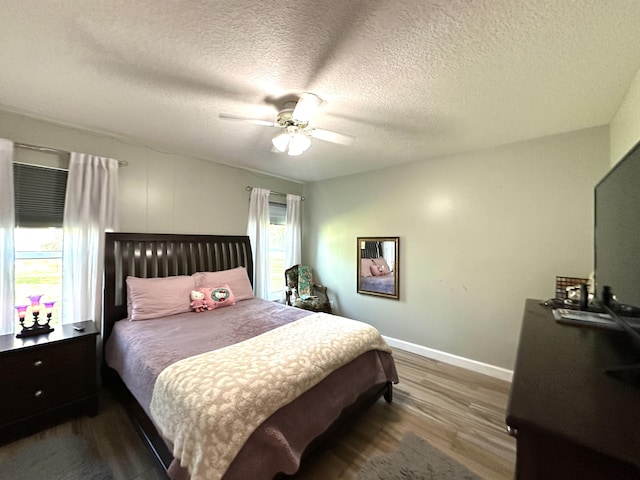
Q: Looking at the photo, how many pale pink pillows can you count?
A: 2